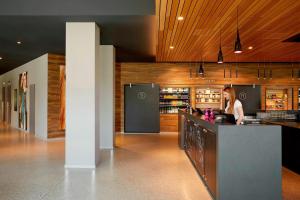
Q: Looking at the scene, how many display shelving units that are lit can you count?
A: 3